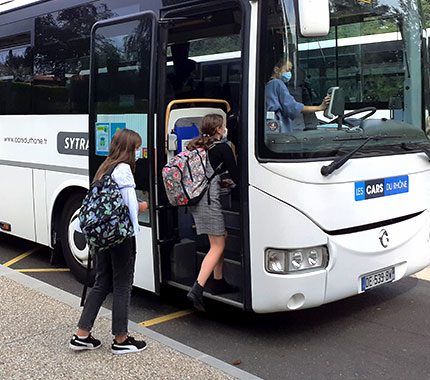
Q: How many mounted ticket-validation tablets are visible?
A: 1